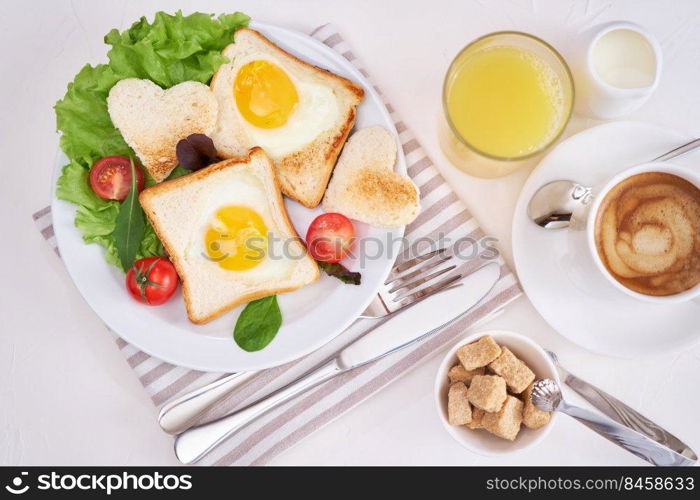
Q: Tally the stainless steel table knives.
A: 1